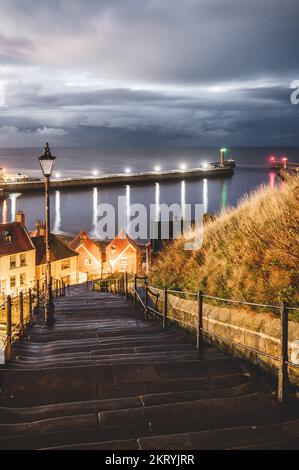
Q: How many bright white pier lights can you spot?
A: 6